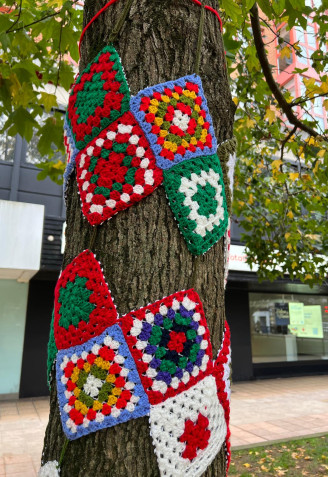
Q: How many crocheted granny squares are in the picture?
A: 8